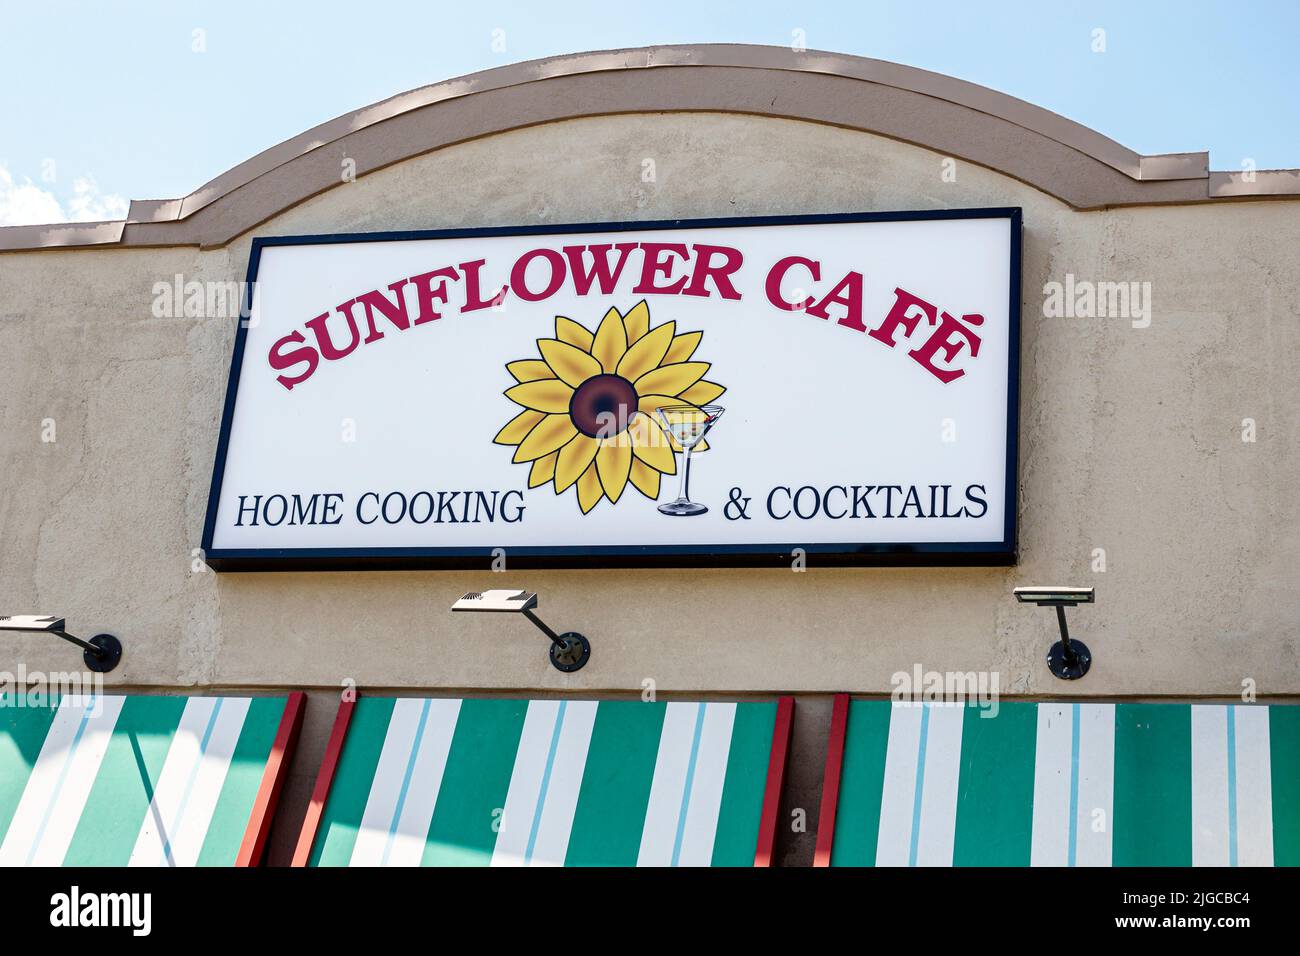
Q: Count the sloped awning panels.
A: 3